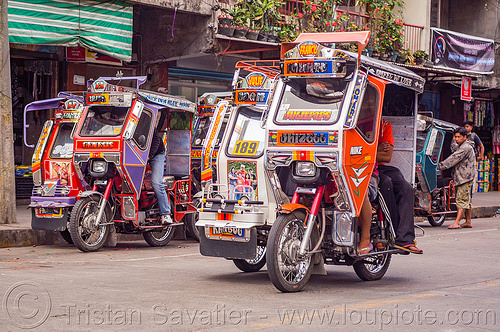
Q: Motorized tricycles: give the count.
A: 4